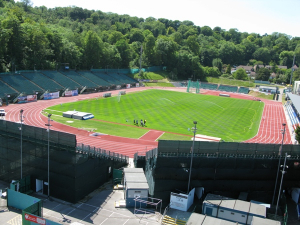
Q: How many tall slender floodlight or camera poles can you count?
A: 7